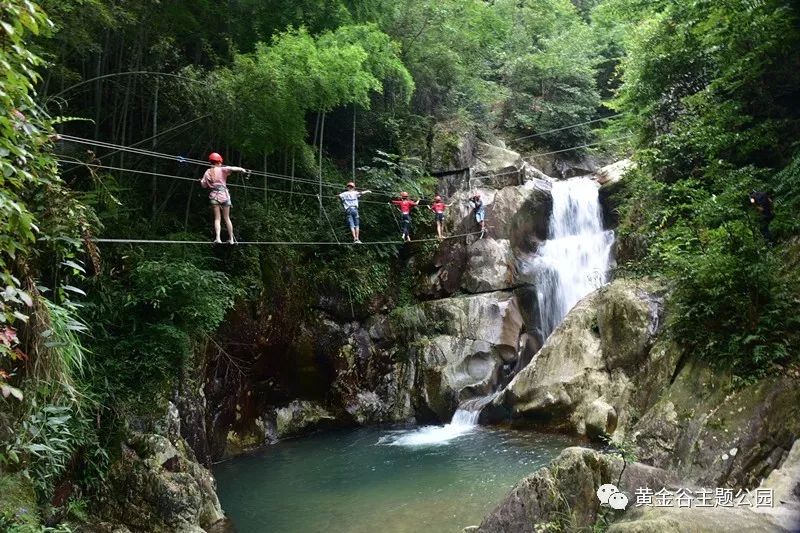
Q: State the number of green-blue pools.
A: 1